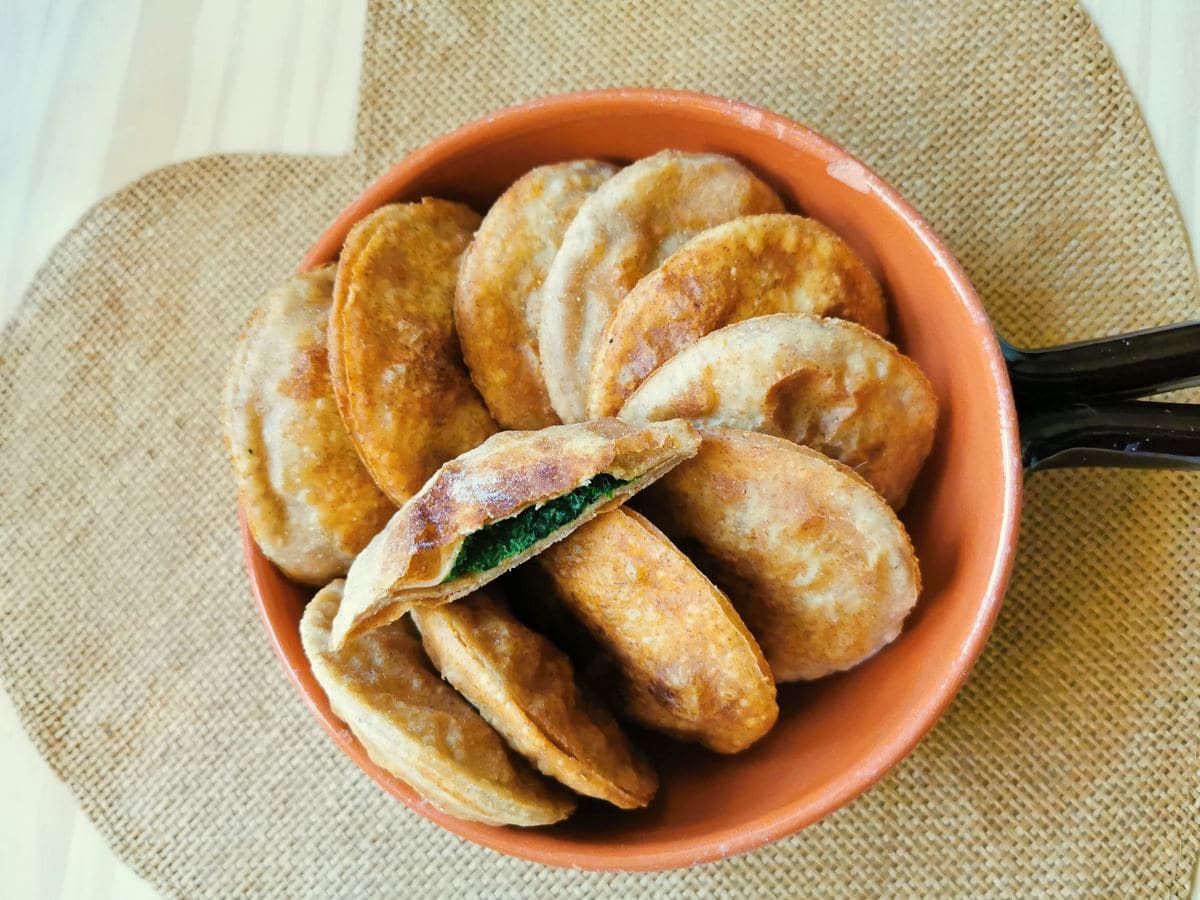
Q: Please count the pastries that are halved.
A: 1